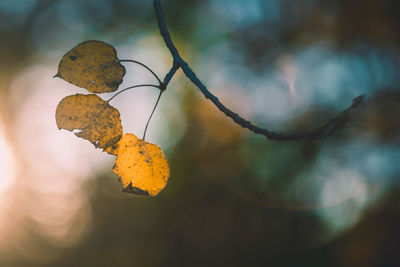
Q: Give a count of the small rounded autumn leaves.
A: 3